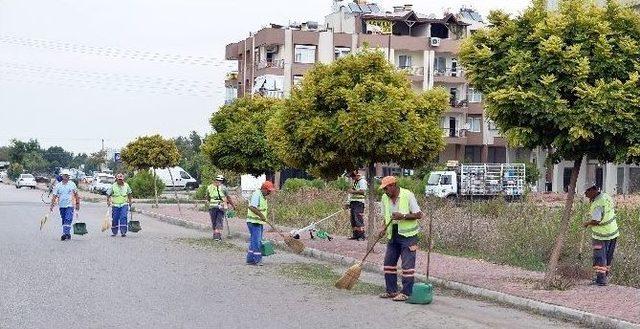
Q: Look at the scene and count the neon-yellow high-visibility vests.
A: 6